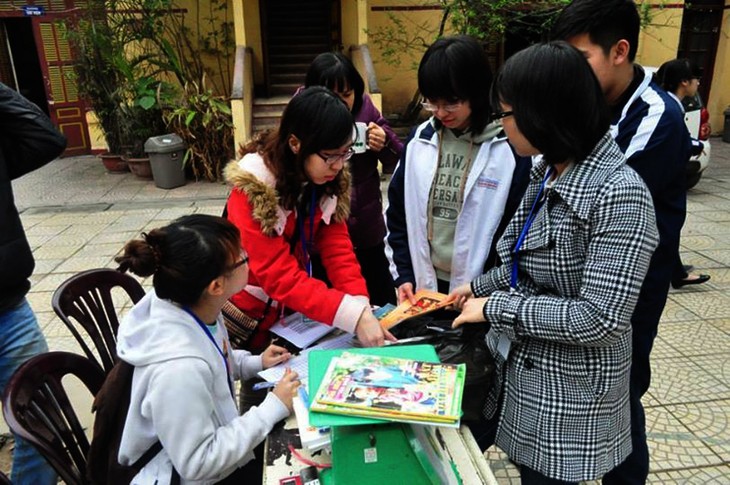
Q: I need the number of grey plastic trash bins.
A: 1